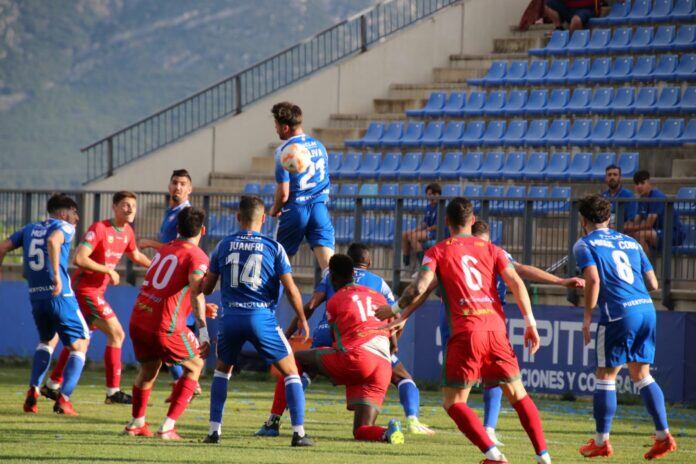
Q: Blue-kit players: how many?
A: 7